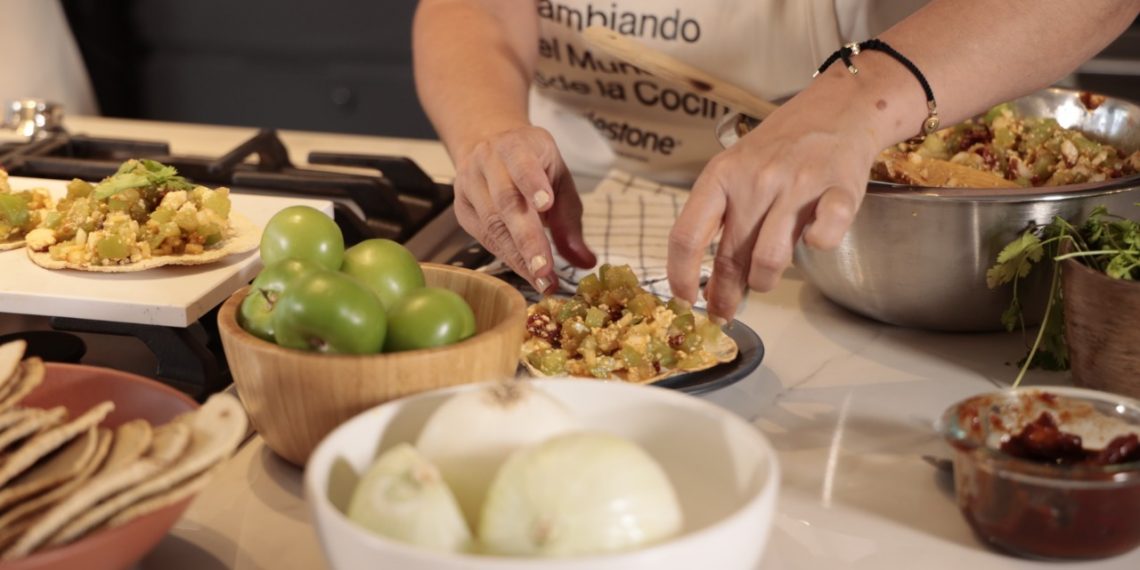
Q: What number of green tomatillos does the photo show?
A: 5